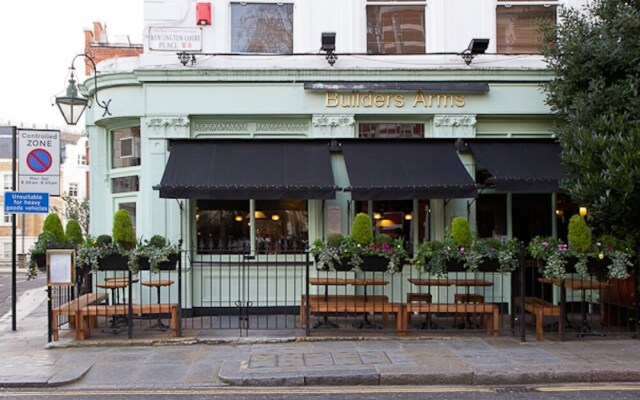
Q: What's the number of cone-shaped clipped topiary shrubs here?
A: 6